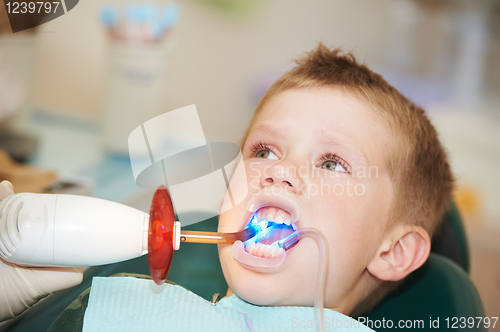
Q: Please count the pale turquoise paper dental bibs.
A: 1